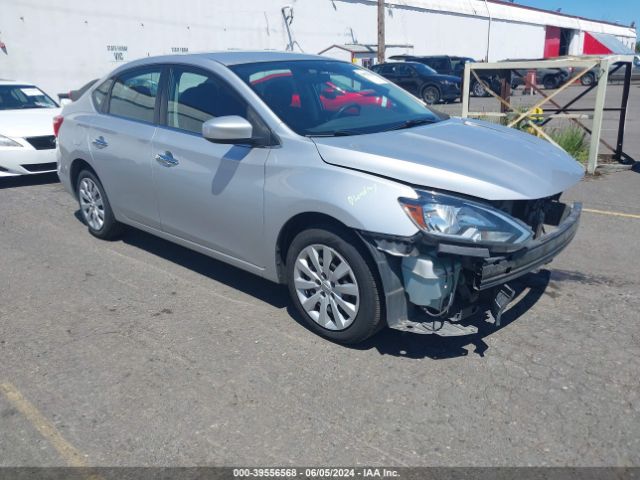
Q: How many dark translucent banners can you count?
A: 1